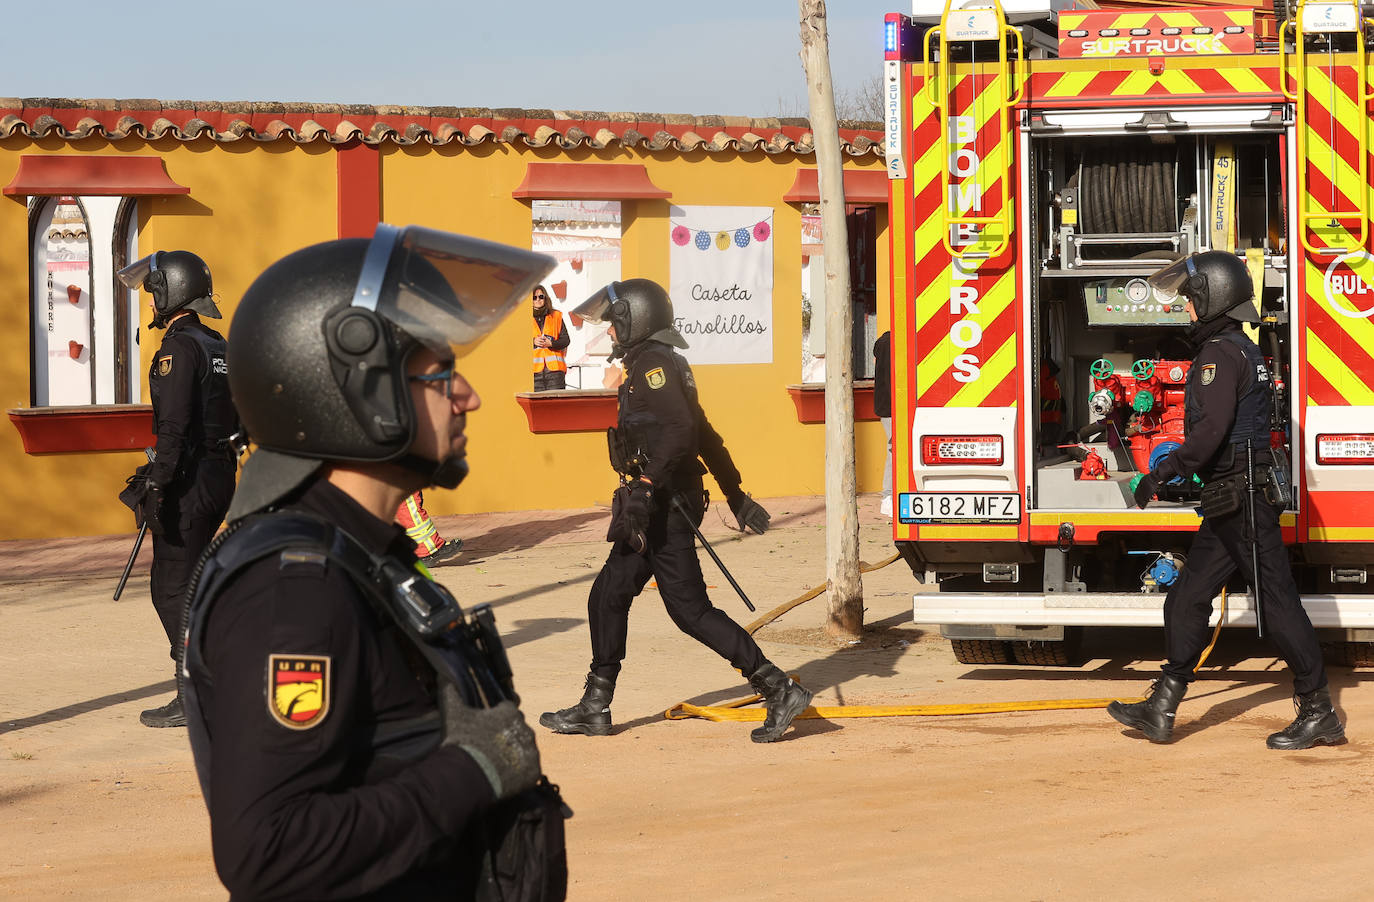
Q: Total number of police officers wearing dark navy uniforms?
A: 4